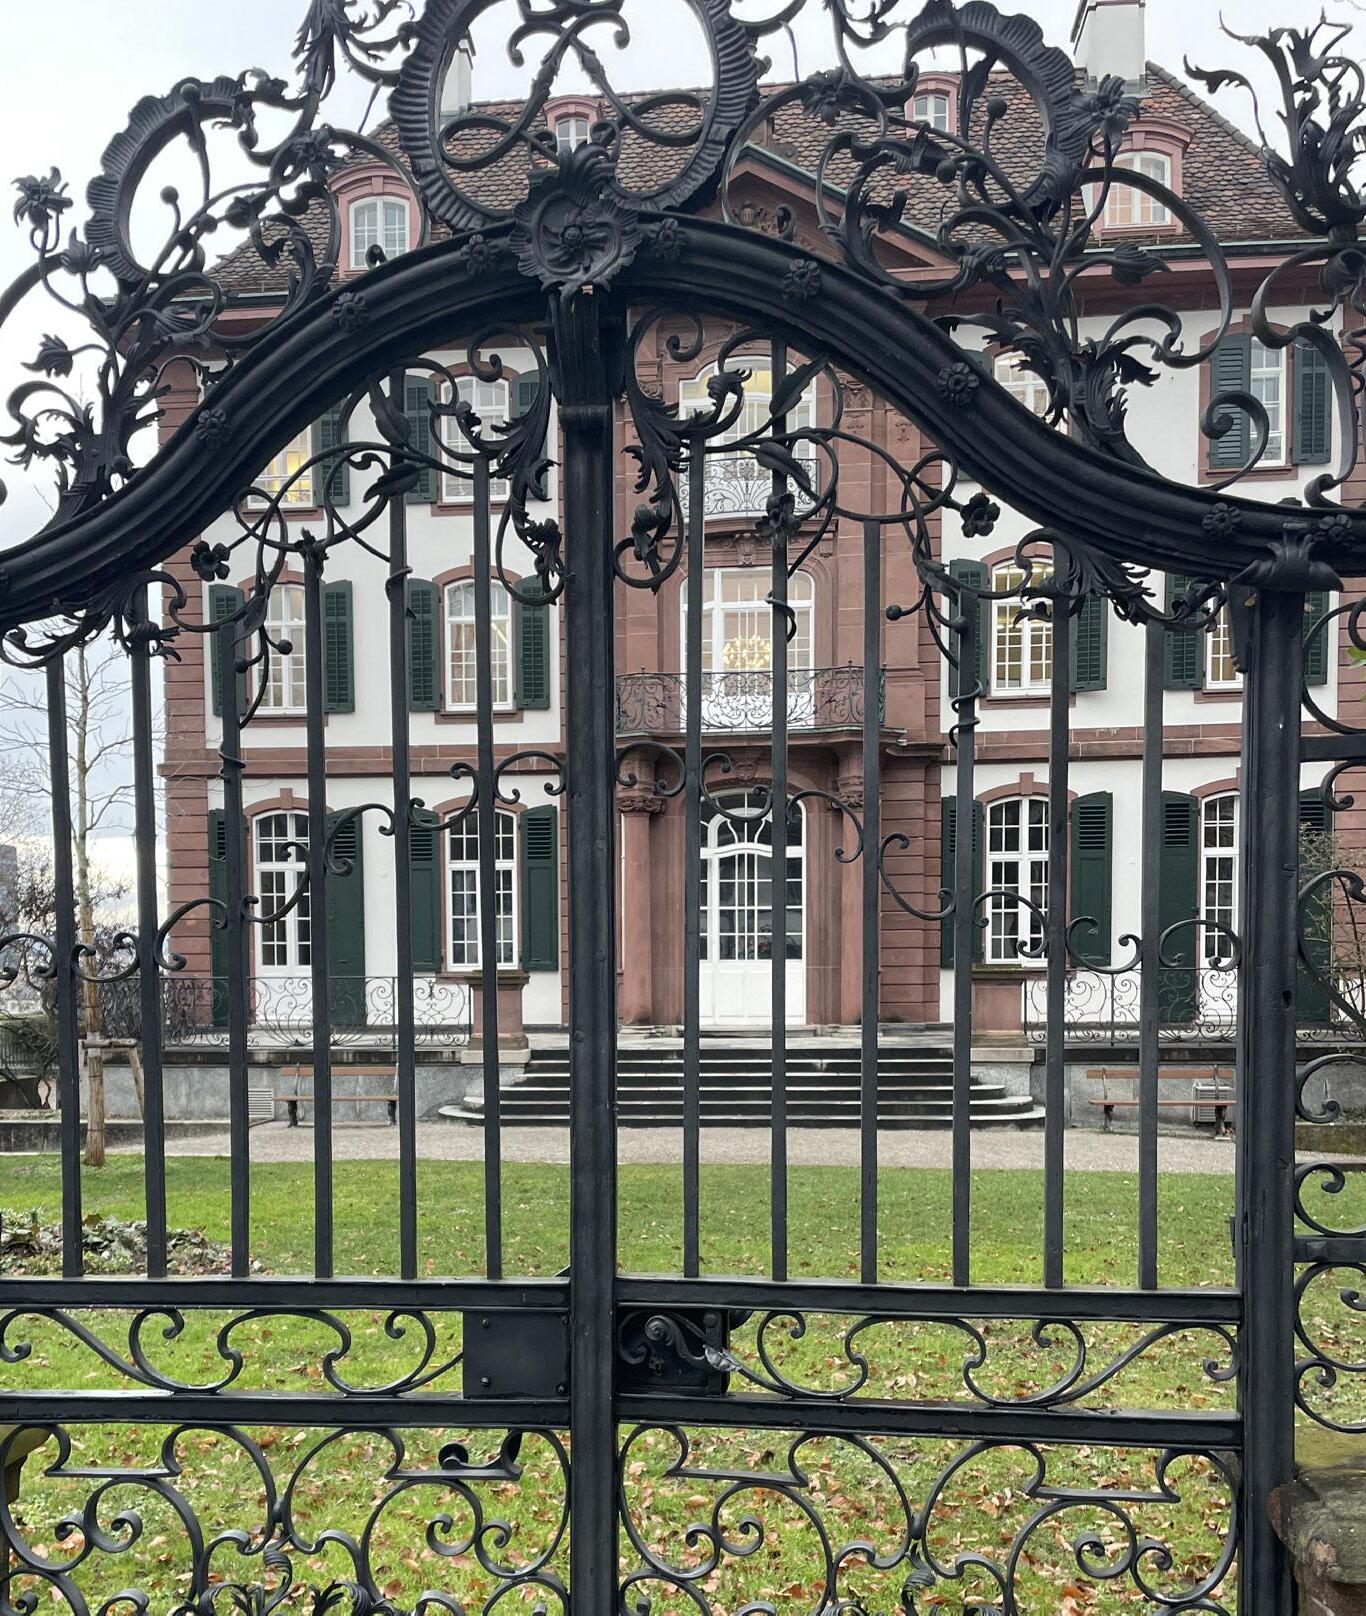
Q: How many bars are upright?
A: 12